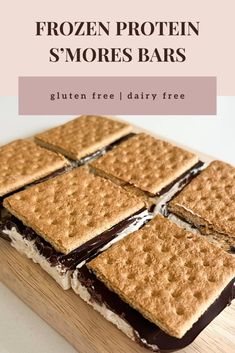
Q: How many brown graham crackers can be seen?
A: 6